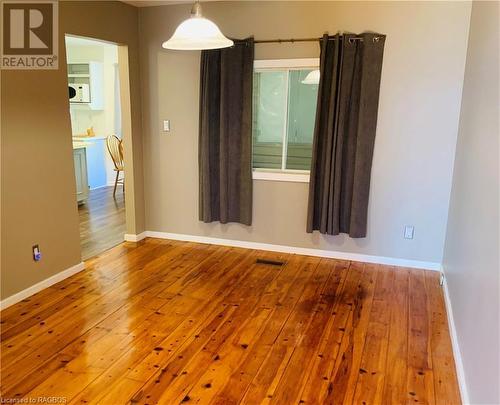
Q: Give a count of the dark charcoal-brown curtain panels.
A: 2